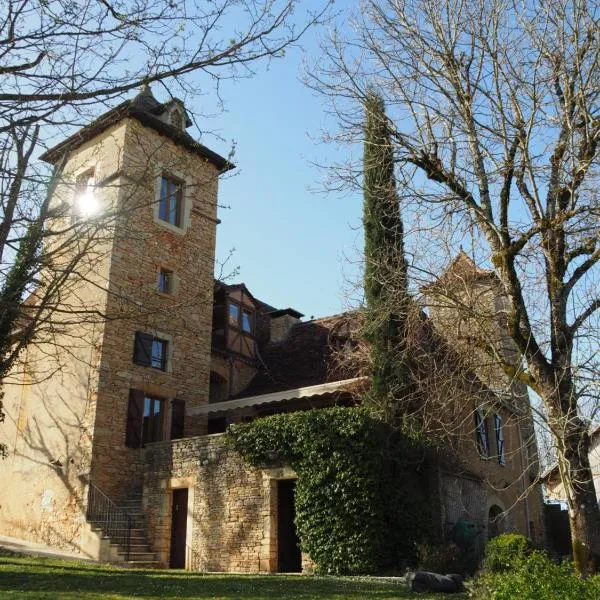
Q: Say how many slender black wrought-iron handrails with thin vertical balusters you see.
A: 1